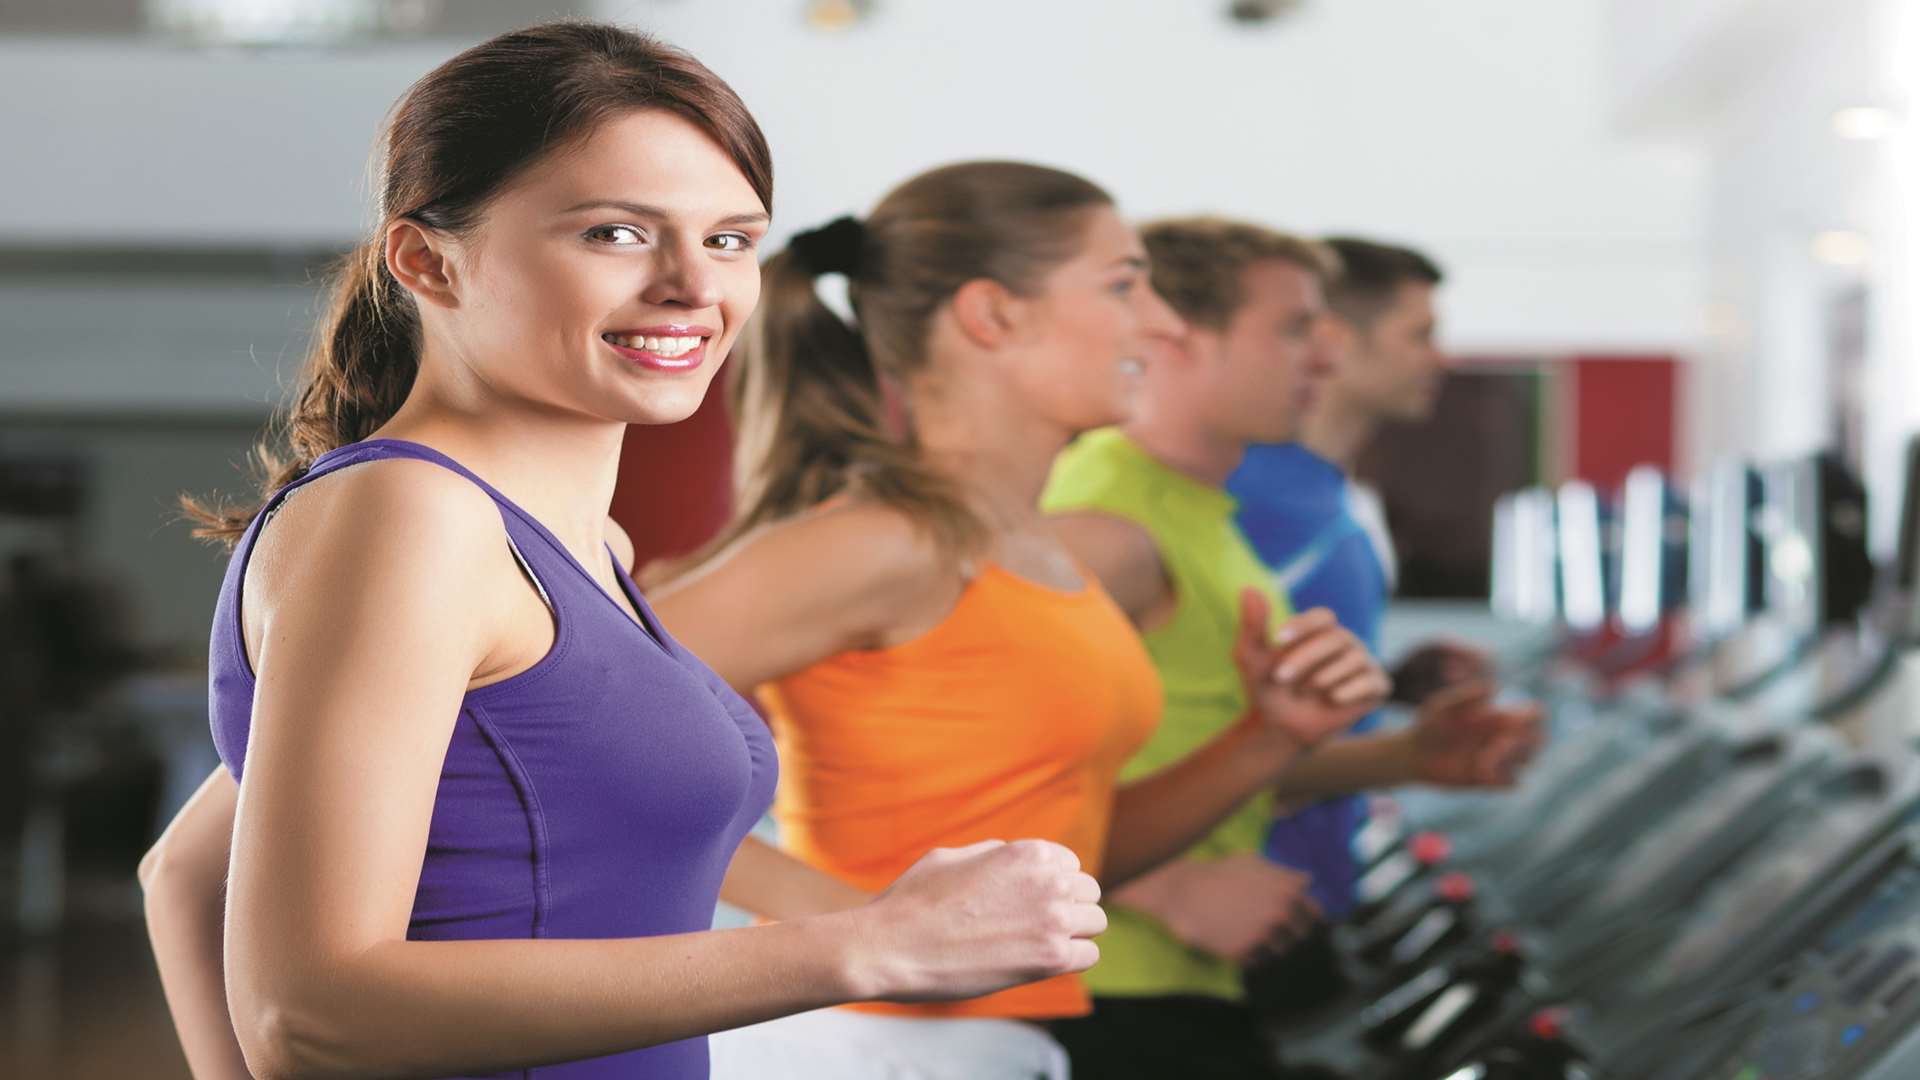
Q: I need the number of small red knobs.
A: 4